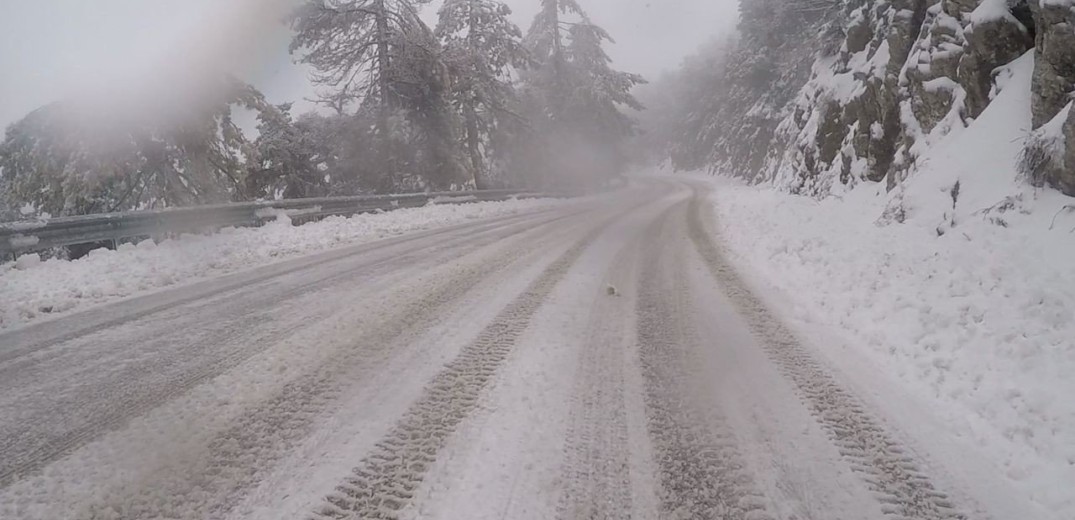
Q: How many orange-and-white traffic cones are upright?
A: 0